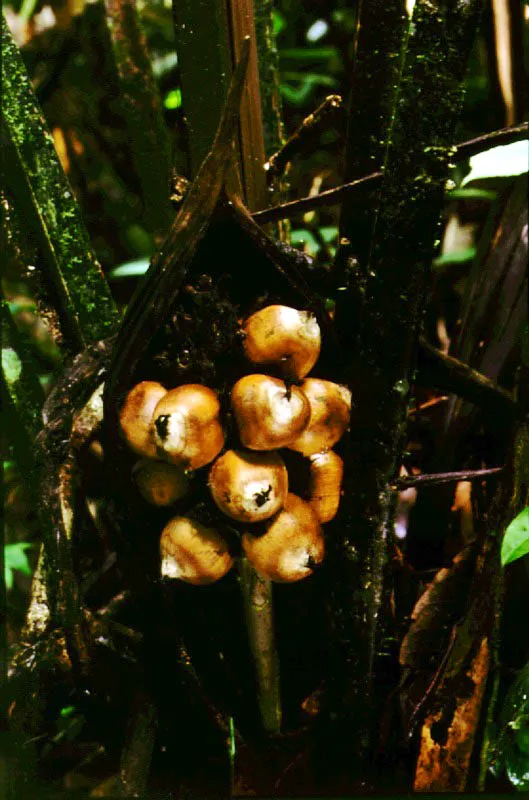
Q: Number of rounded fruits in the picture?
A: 10